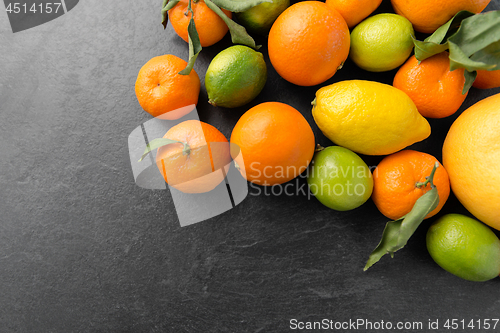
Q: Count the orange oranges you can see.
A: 10